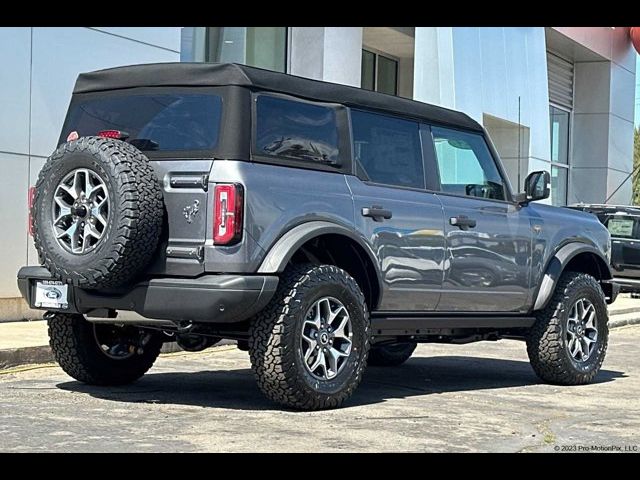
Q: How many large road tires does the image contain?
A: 5